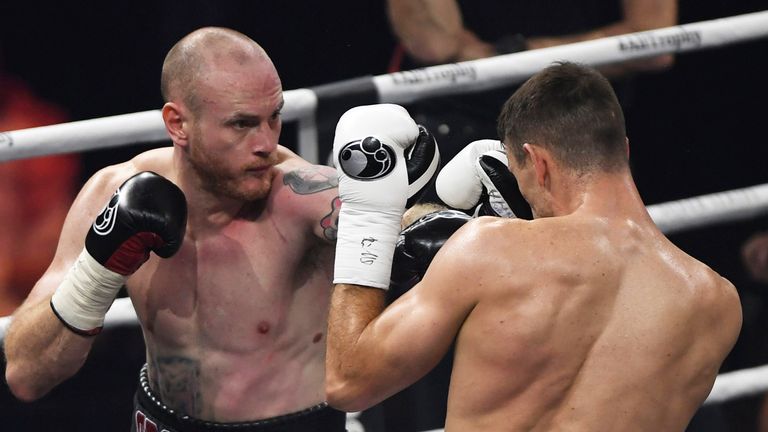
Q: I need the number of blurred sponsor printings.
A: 2